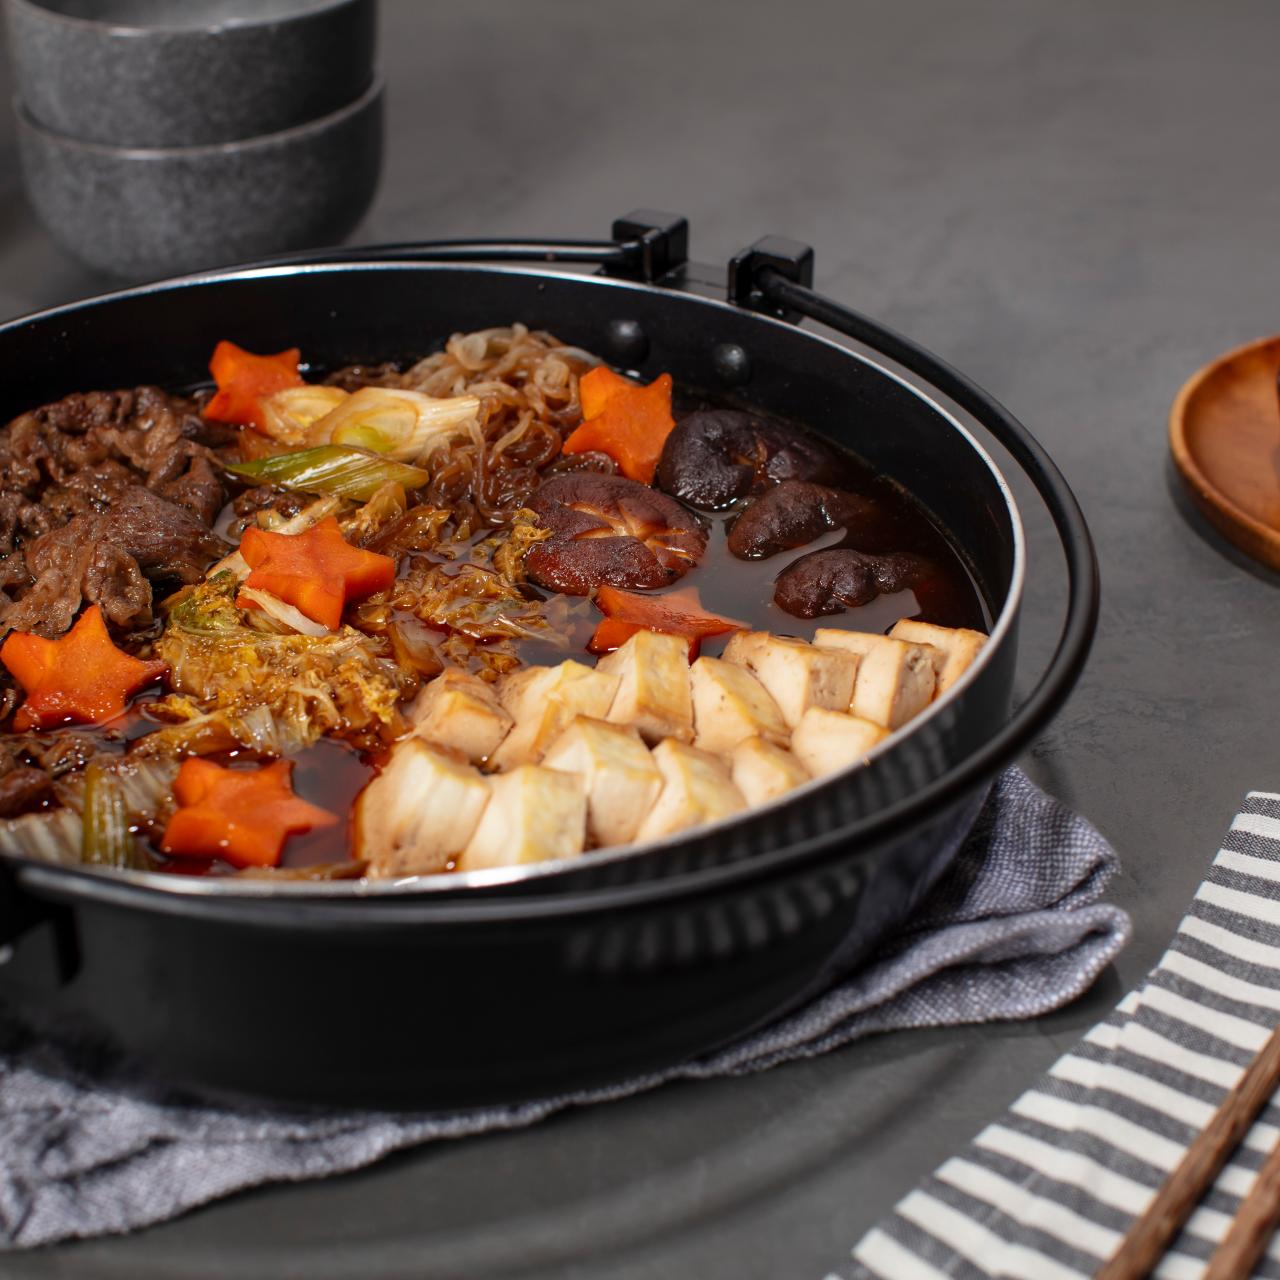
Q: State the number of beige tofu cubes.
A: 13